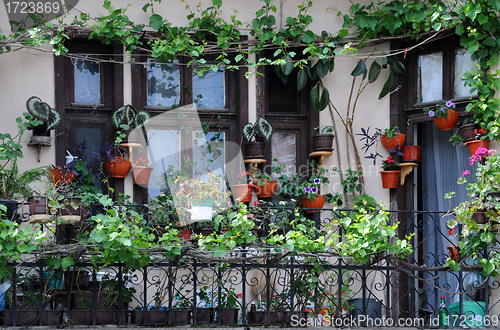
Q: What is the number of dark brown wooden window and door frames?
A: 4